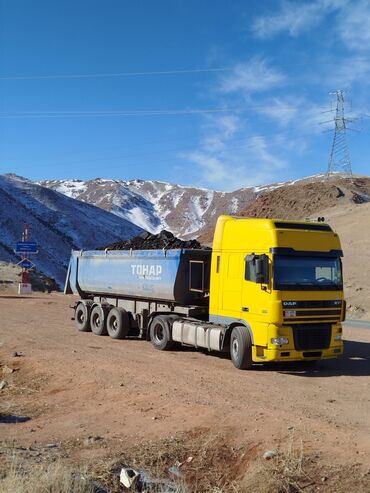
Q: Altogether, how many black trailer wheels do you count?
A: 3